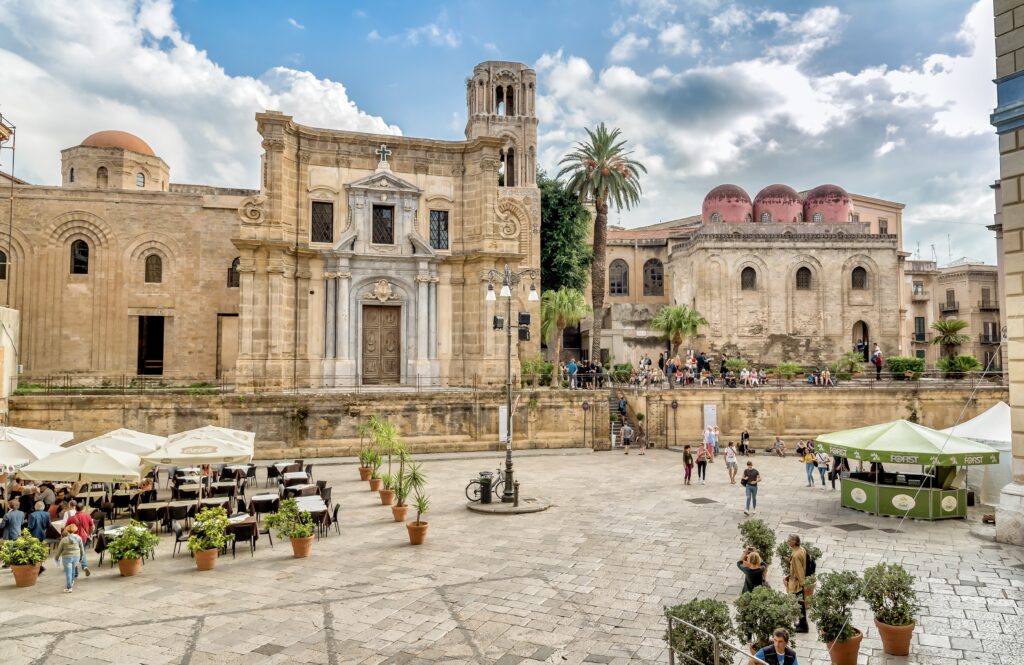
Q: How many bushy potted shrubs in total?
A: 10